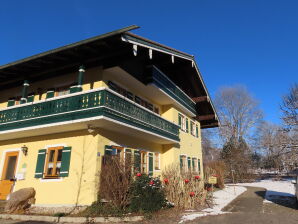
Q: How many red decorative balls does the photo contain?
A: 6